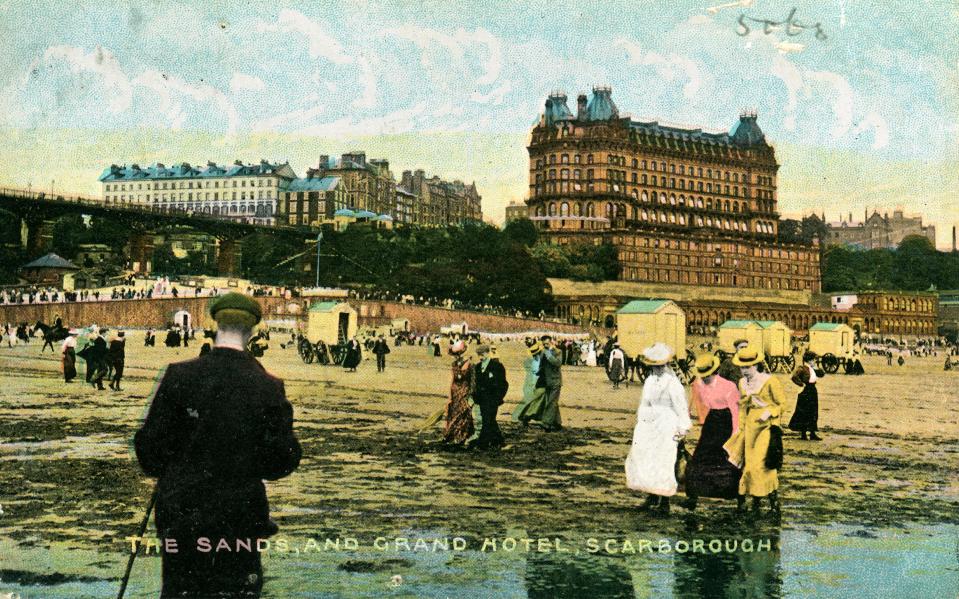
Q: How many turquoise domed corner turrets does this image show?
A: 3